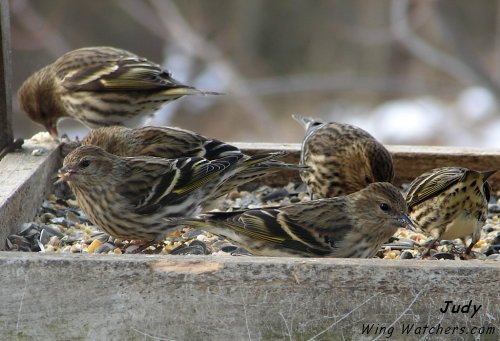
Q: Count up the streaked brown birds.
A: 6